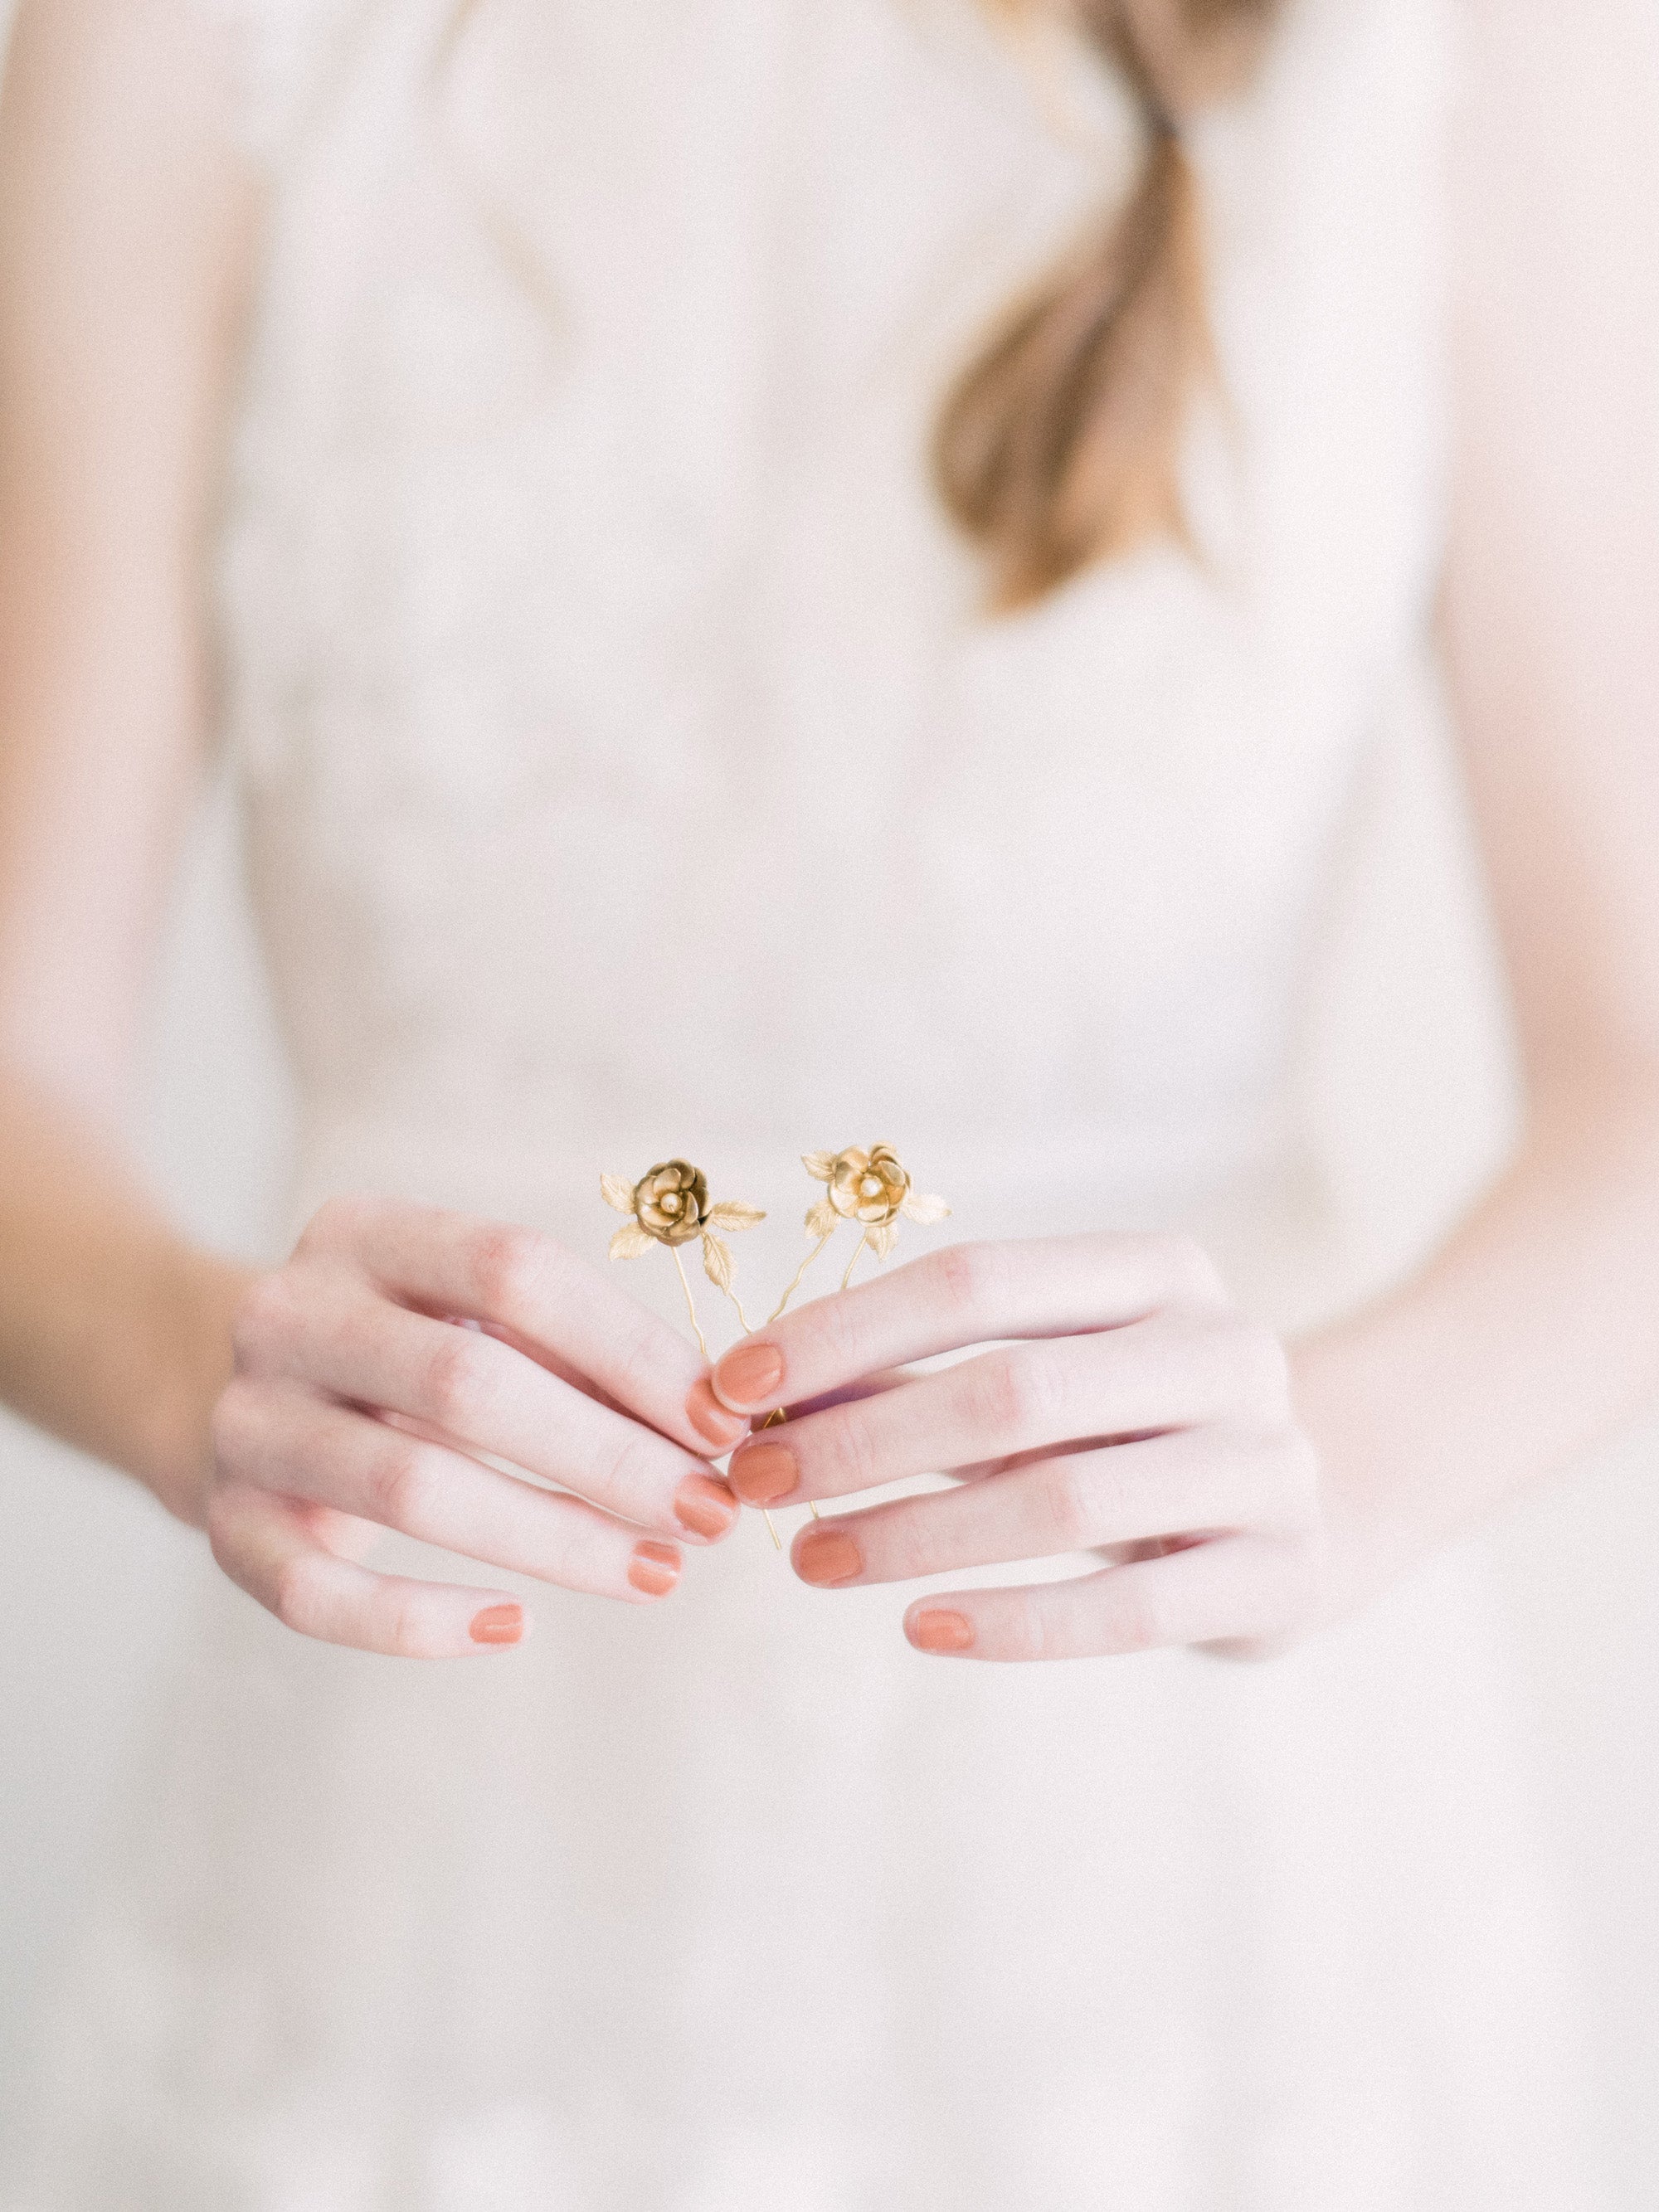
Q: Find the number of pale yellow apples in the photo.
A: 0